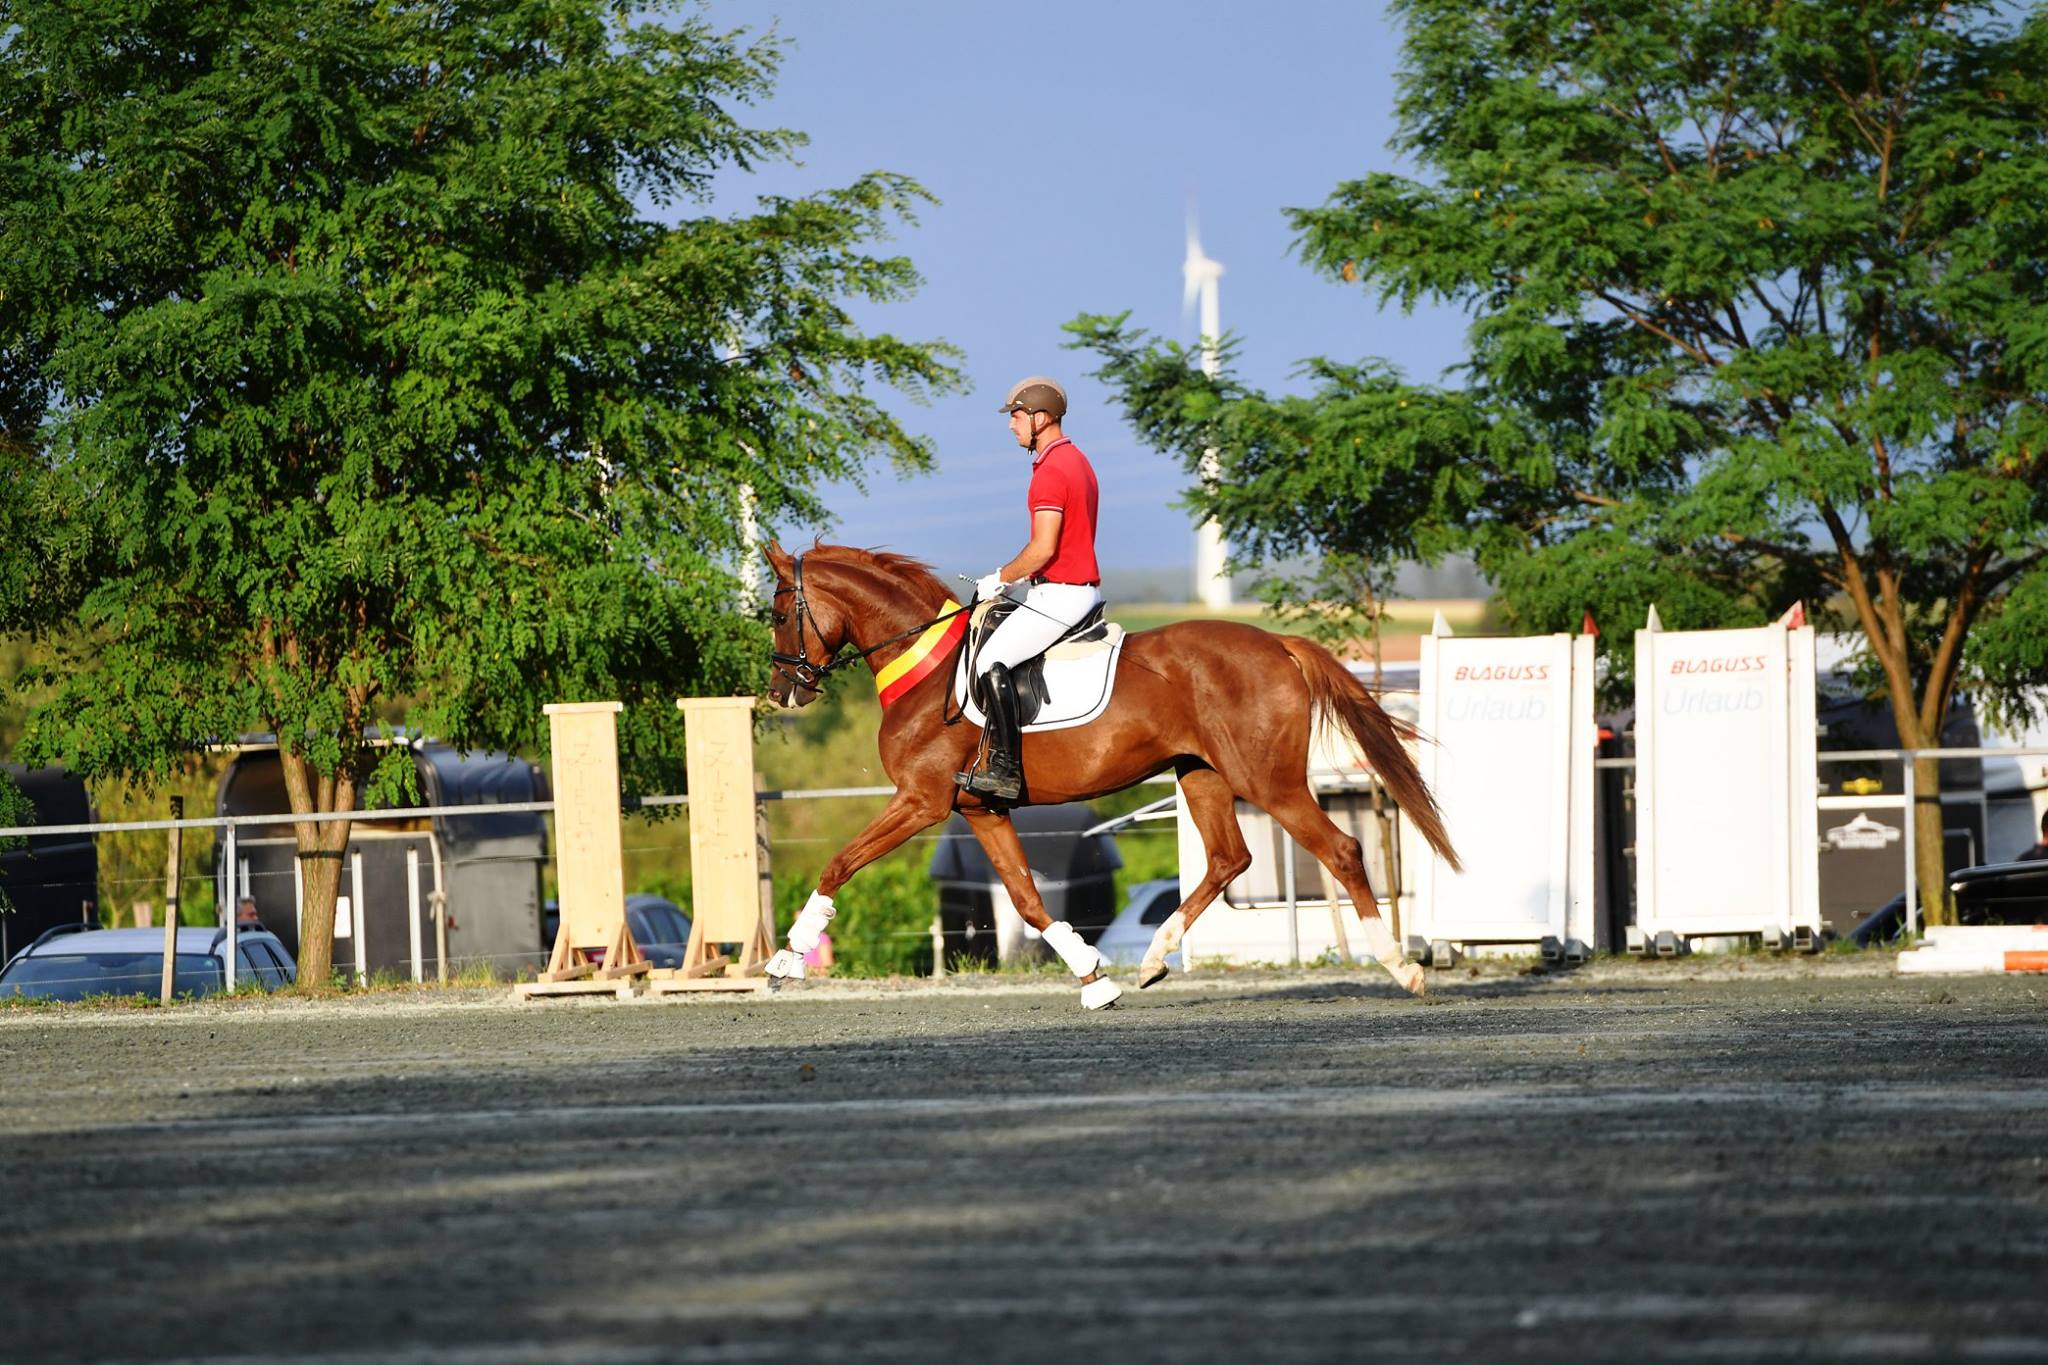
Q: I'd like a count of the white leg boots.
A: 2